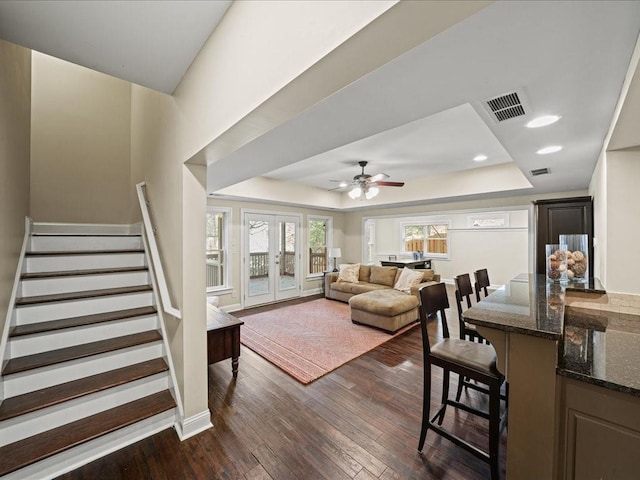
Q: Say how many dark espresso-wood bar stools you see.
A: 3